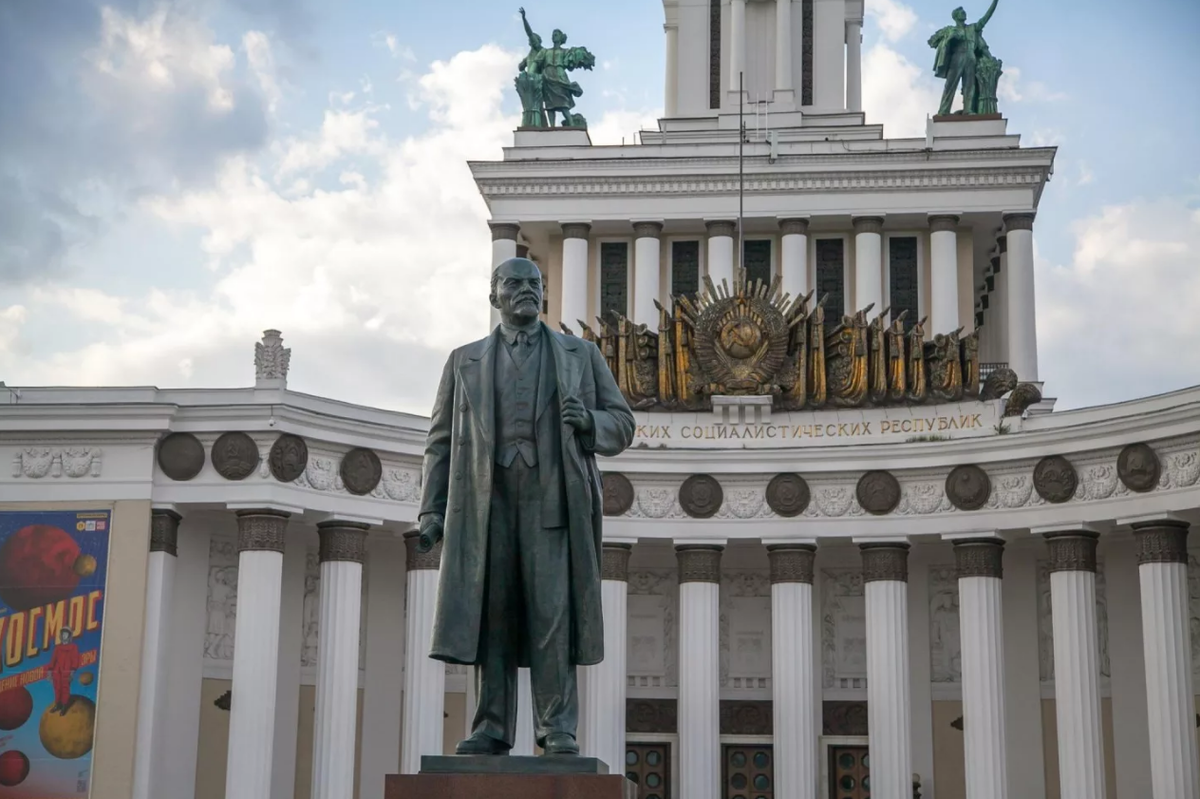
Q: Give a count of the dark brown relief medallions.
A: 11